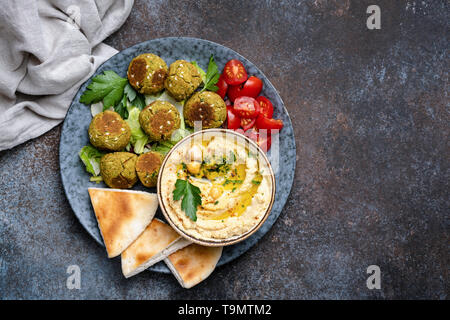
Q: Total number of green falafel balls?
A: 7